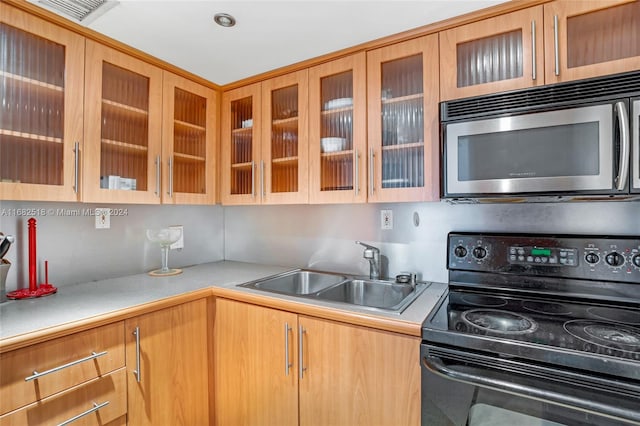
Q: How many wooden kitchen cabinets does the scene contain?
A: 12